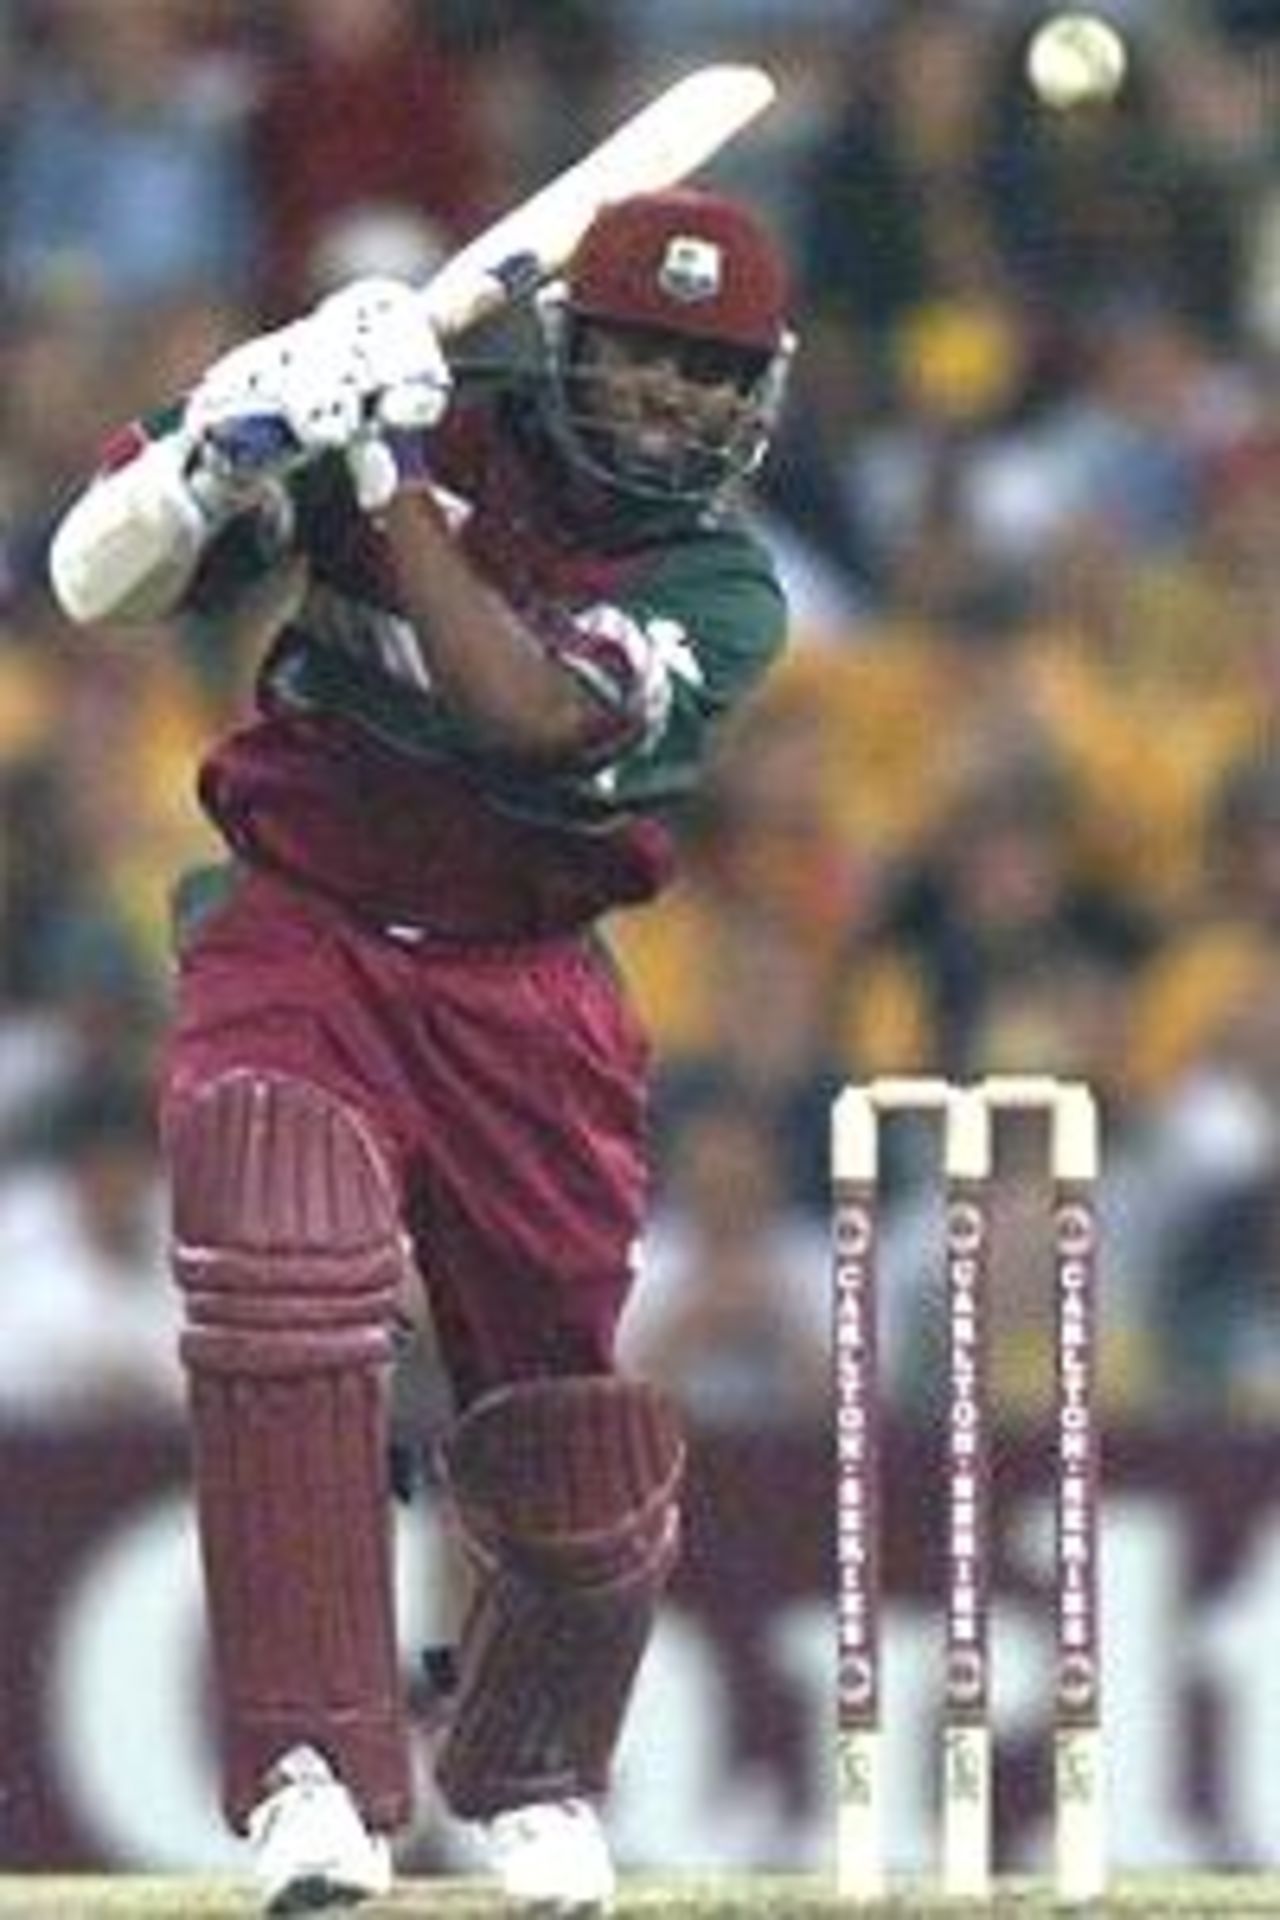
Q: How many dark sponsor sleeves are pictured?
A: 3